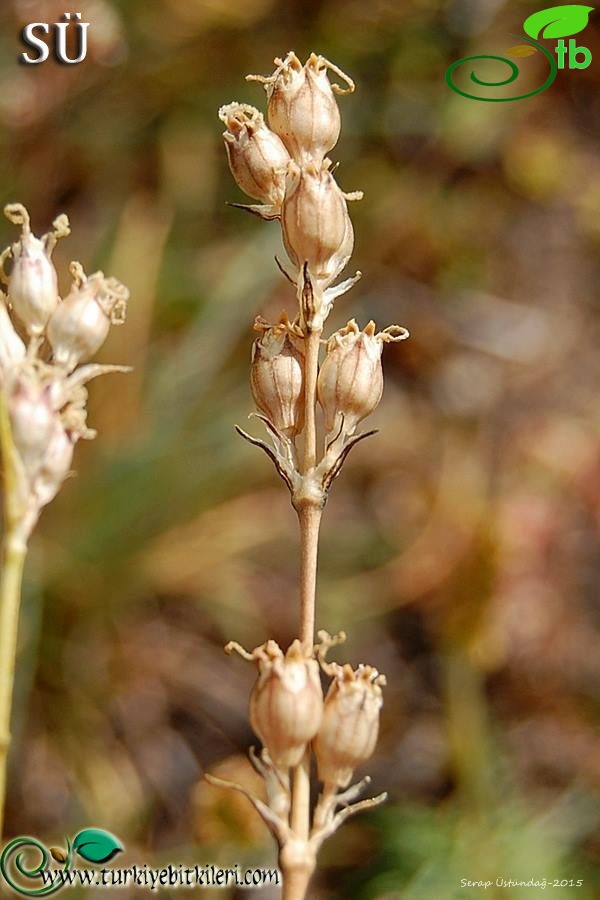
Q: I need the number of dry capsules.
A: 12